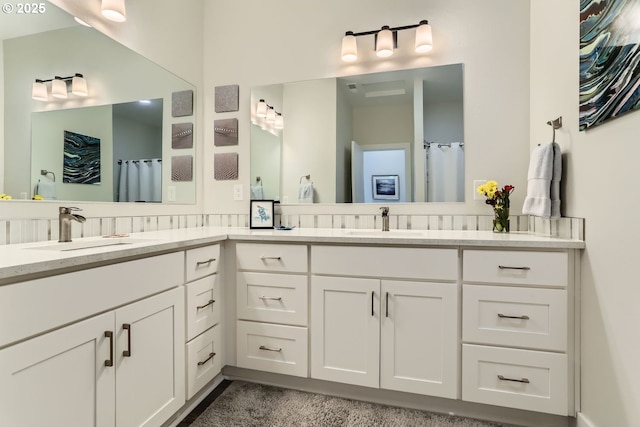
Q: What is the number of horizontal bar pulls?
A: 9